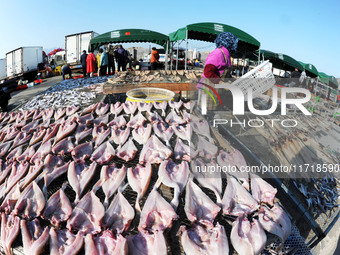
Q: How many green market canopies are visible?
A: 5